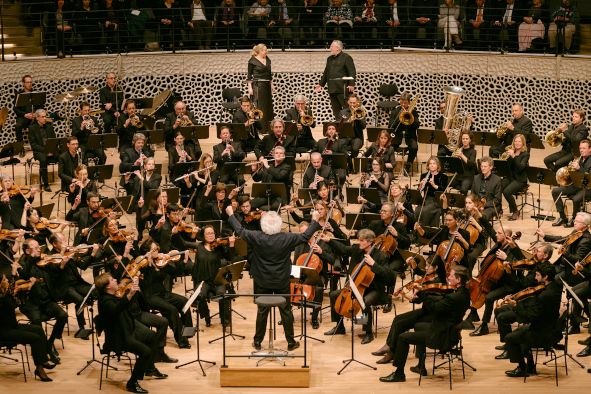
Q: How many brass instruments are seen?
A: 13